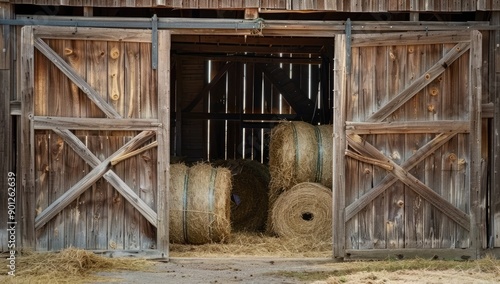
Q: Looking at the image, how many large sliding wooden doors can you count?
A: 2